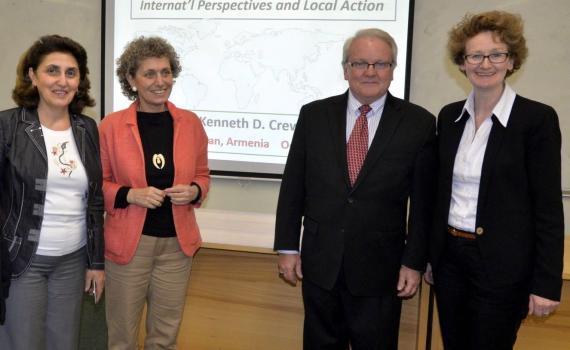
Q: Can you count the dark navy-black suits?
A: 2